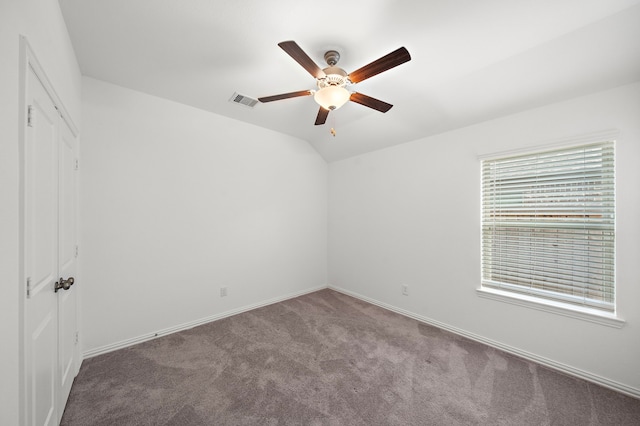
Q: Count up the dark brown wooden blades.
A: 5